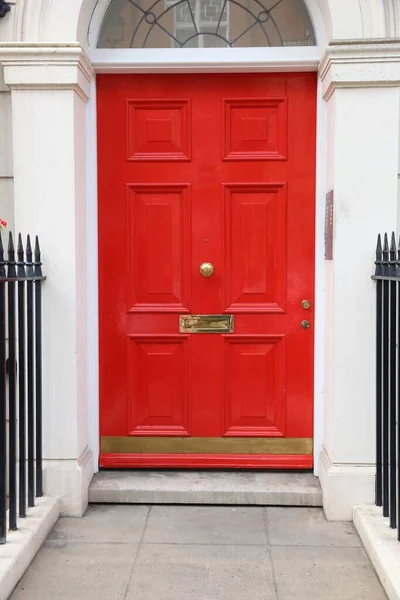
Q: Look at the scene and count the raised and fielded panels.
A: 6